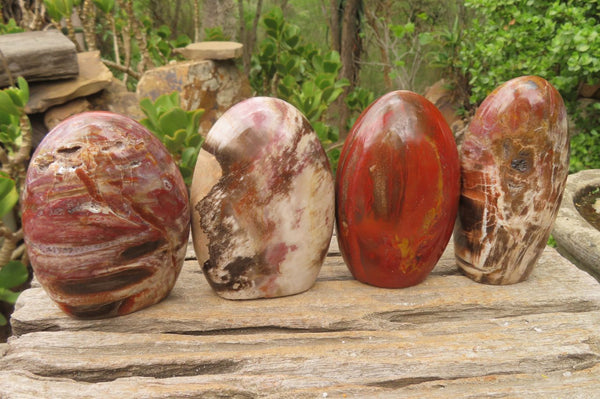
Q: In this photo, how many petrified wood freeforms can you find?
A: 4